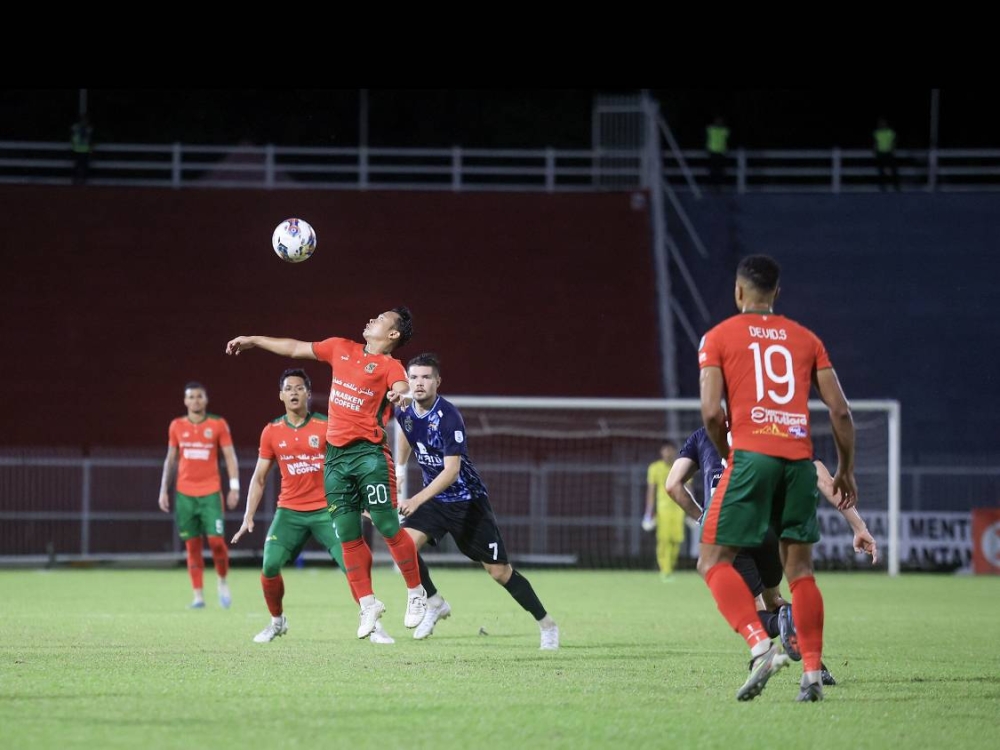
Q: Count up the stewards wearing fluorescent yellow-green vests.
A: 3